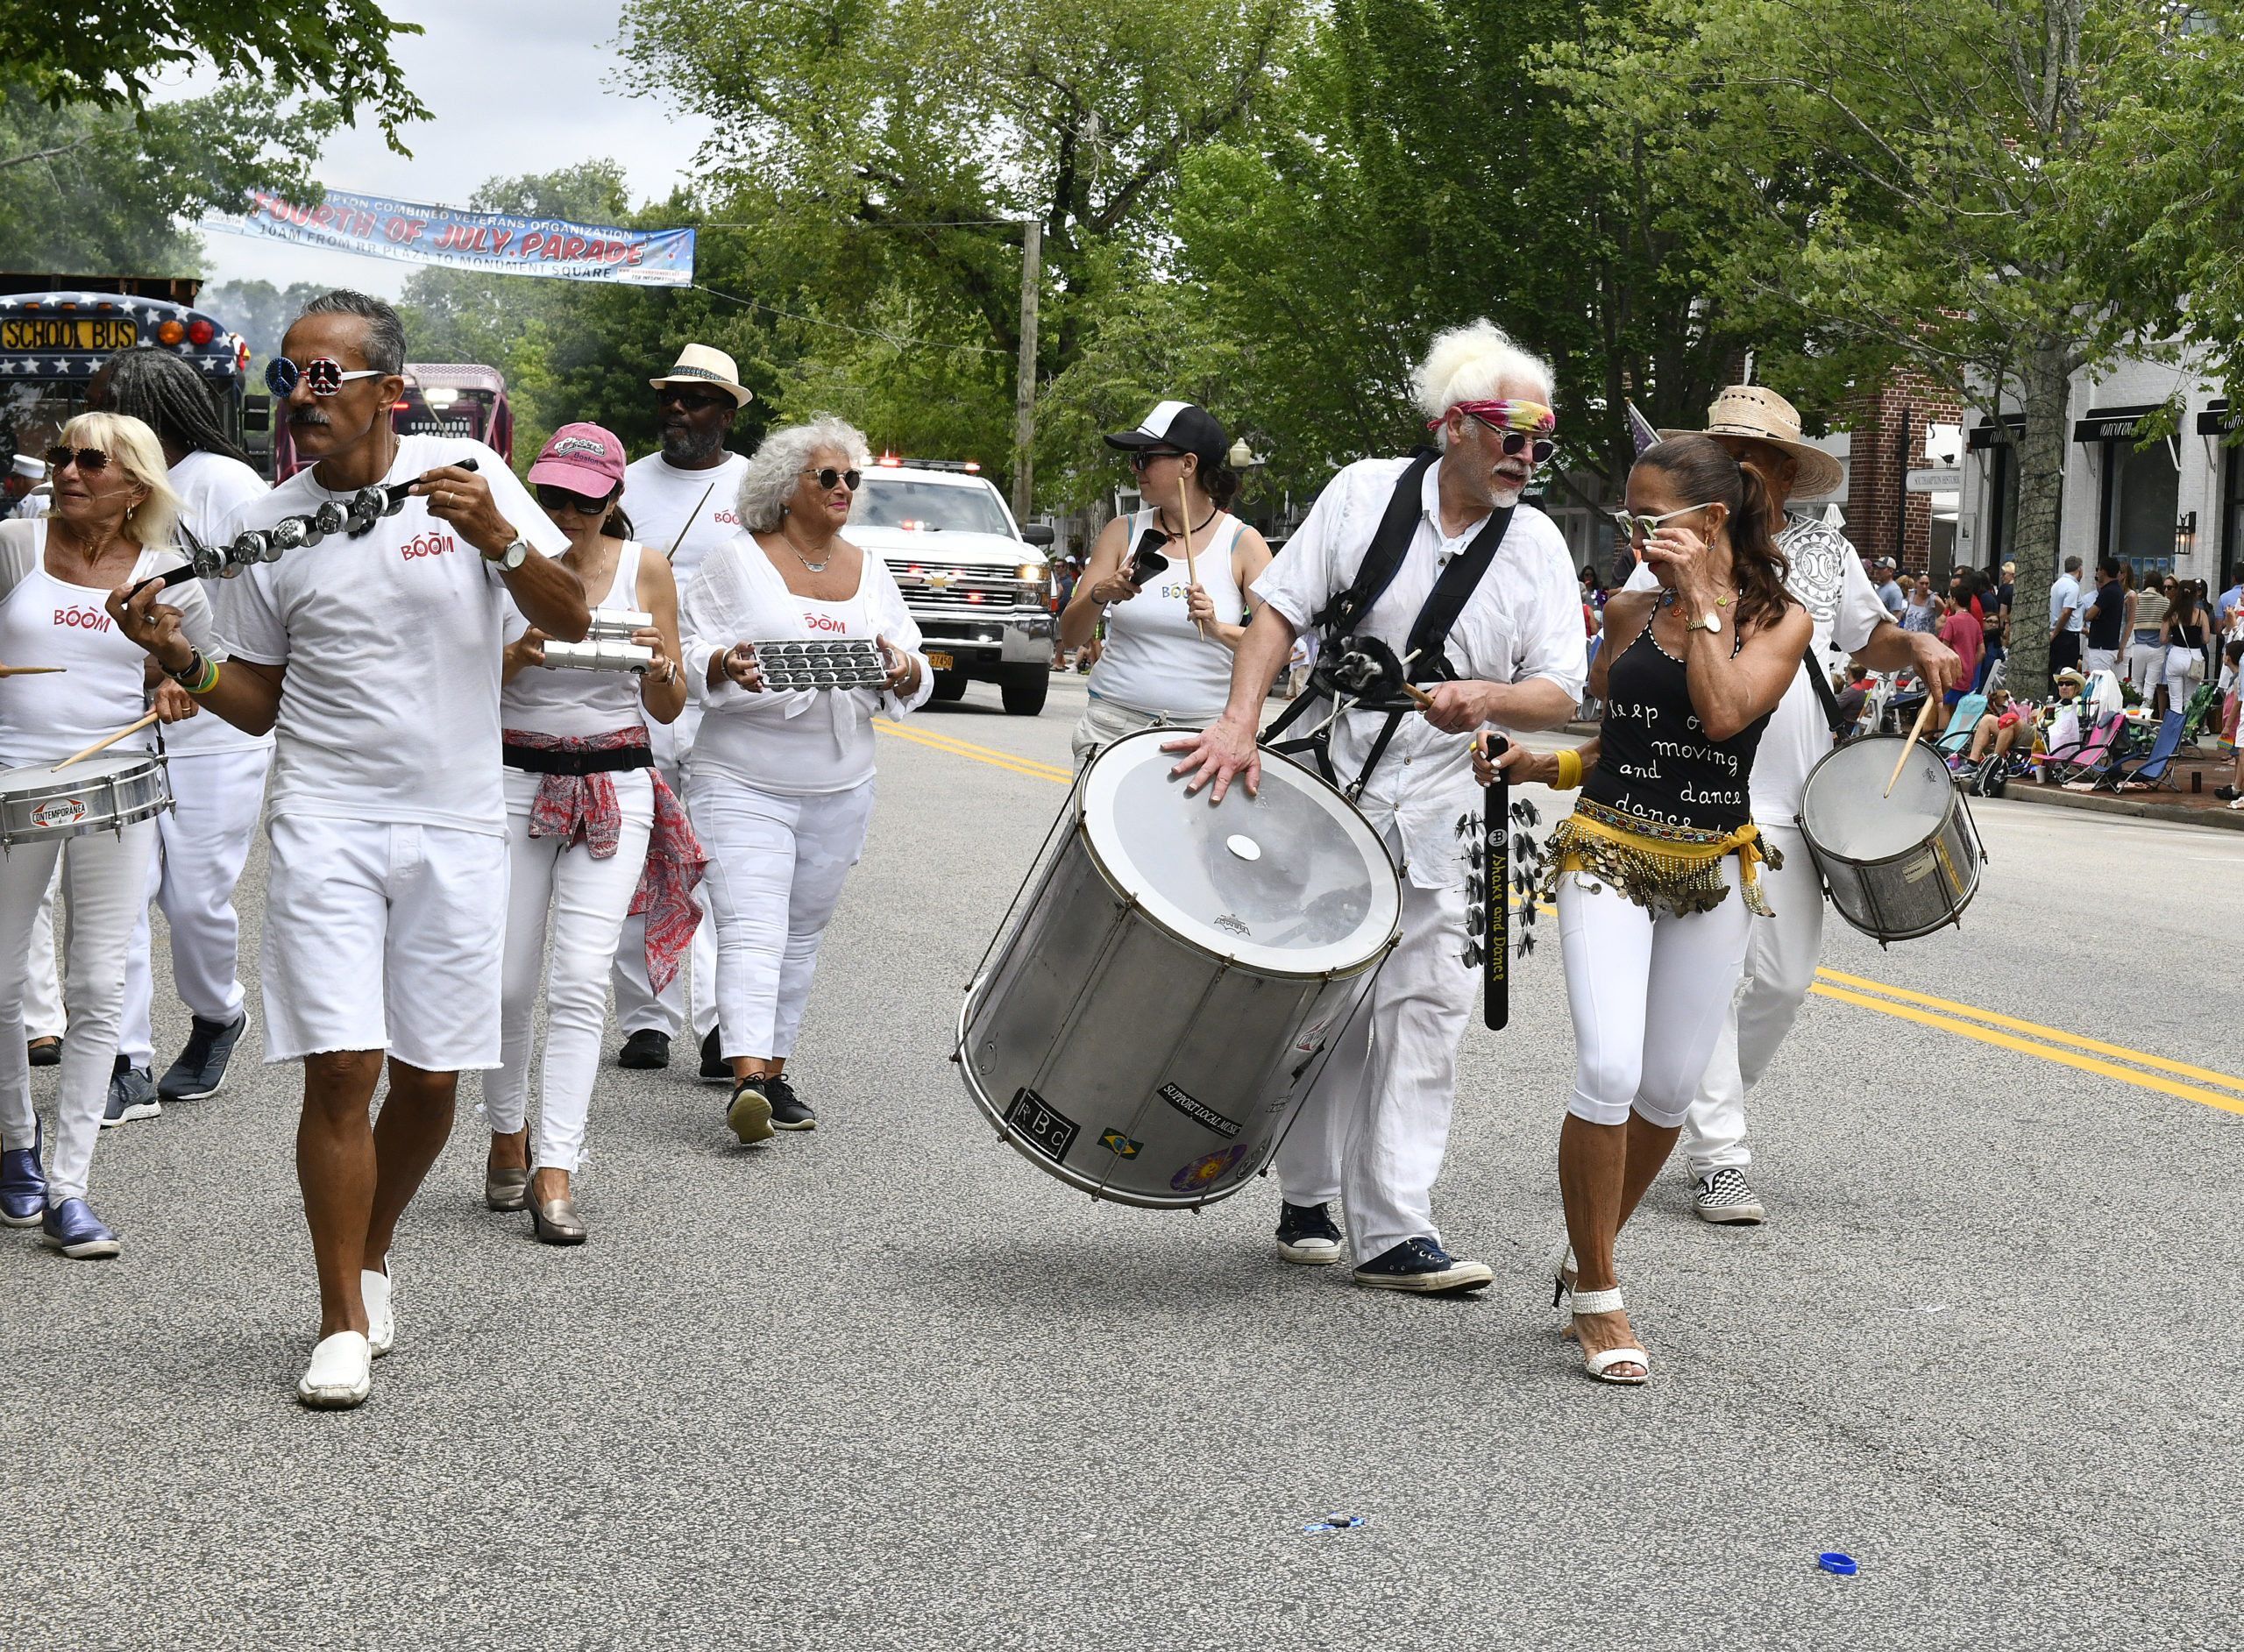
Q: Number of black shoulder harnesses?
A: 1